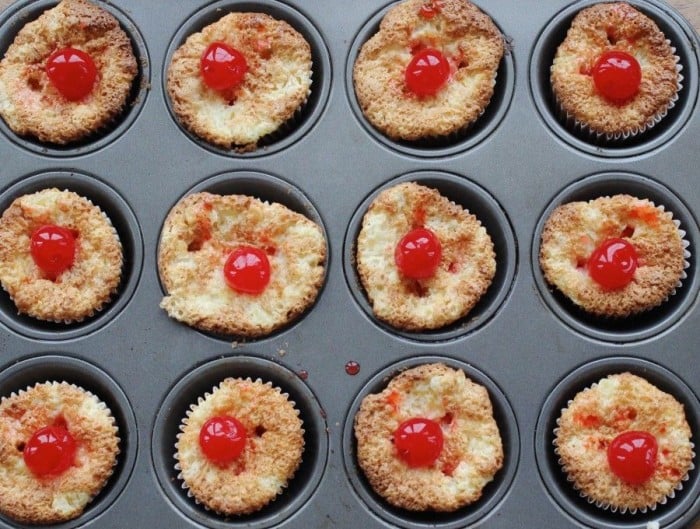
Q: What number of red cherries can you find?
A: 12